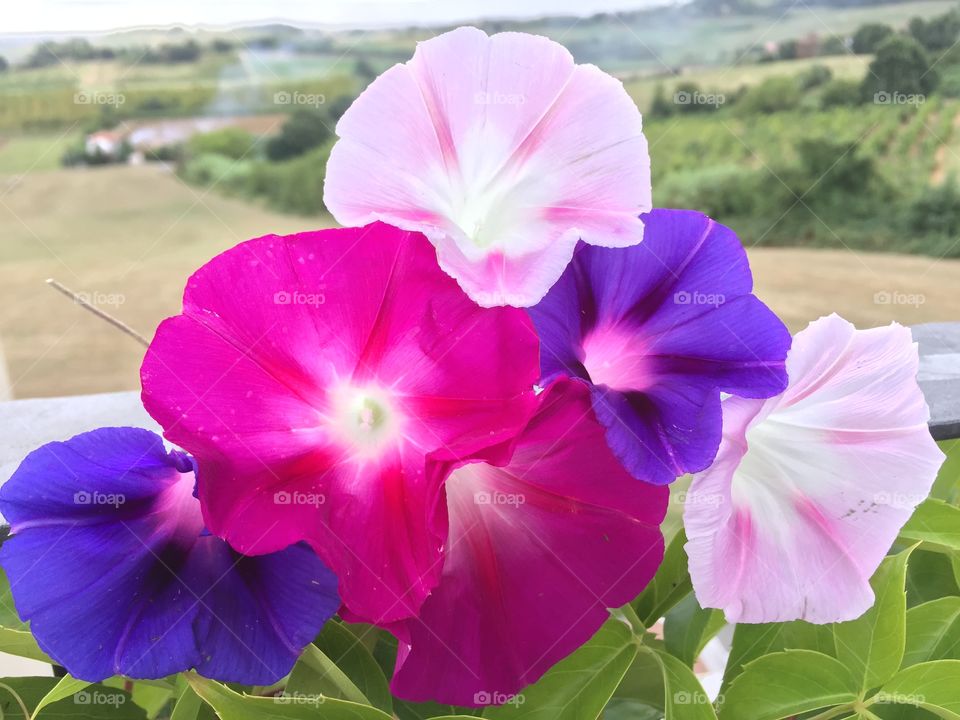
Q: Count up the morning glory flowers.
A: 6